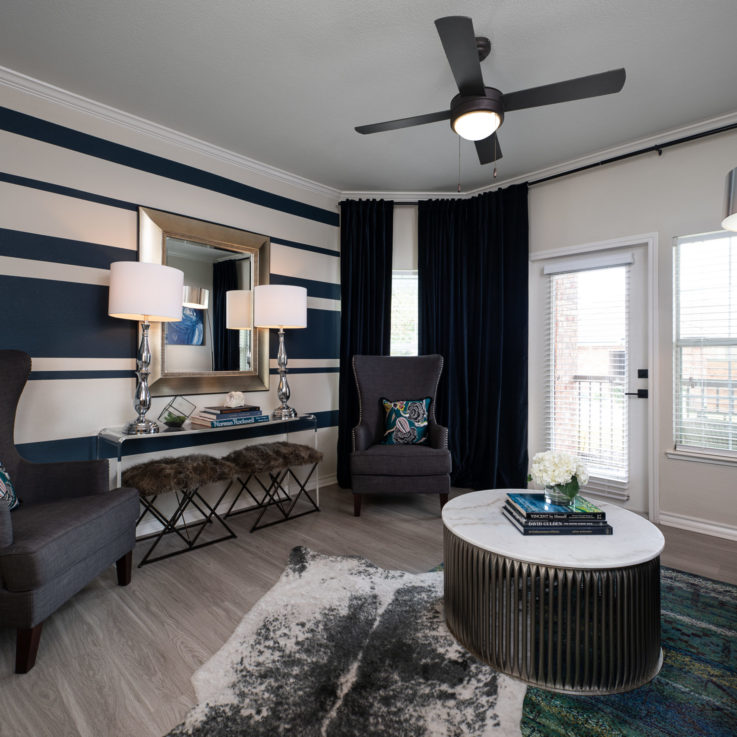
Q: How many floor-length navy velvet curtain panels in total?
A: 2